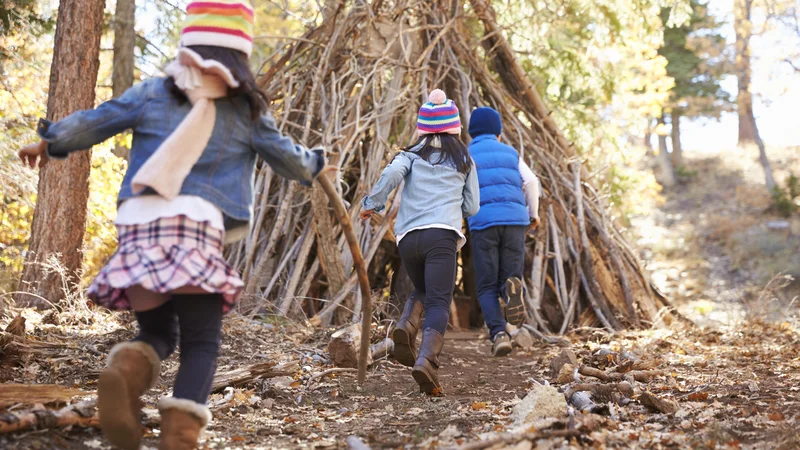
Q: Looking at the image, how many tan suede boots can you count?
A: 2